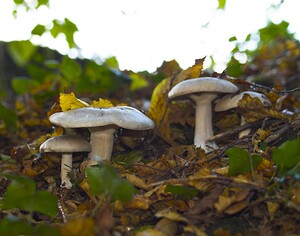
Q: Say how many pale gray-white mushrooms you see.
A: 4